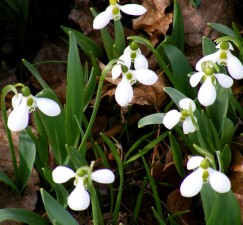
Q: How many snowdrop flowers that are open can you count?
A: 9